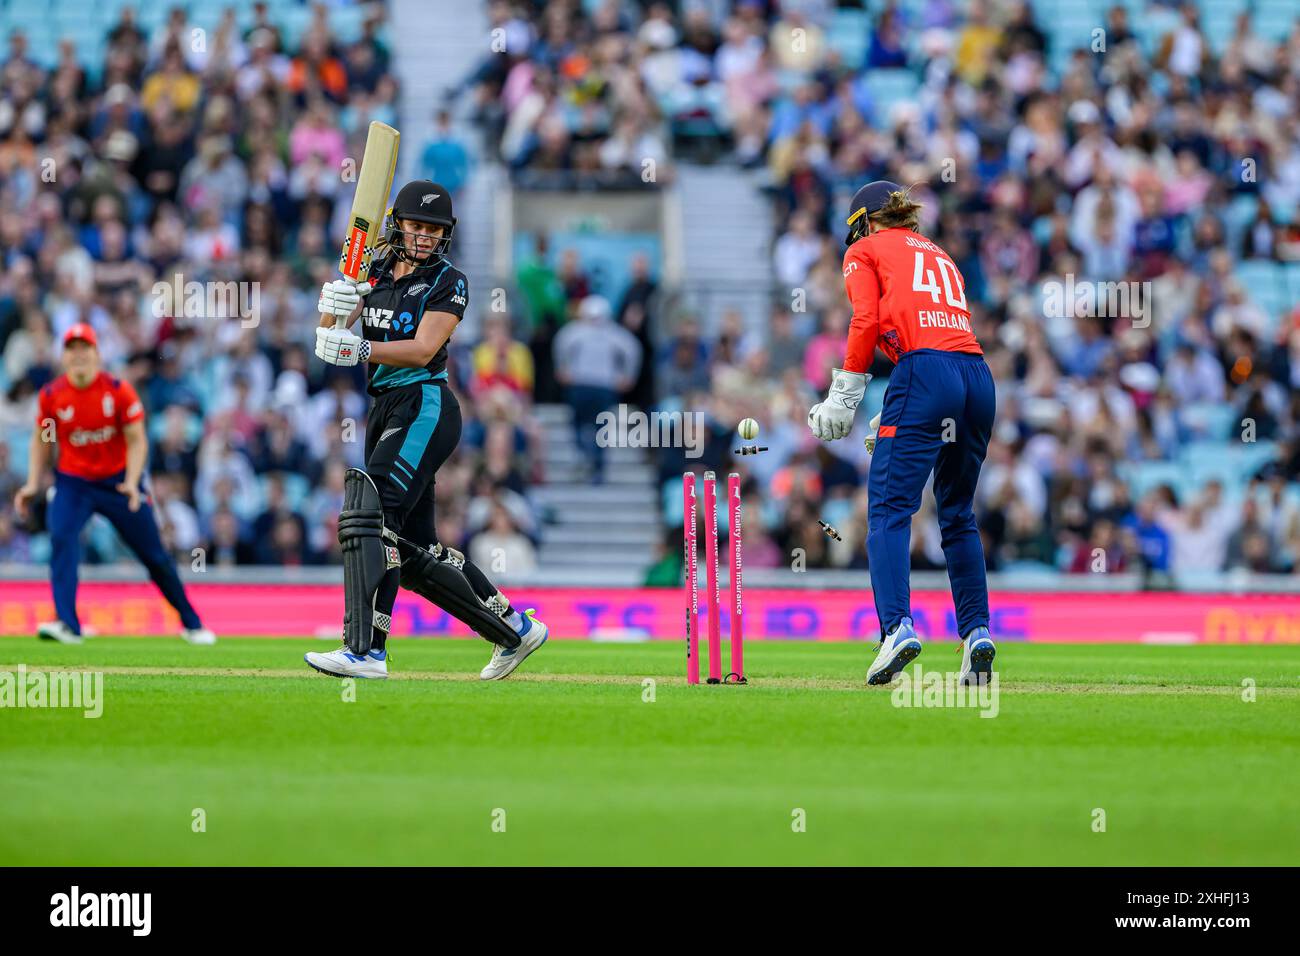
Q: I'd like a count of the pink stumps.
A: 3